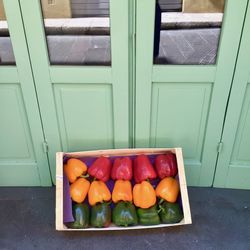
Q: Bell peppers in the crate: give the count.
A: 15